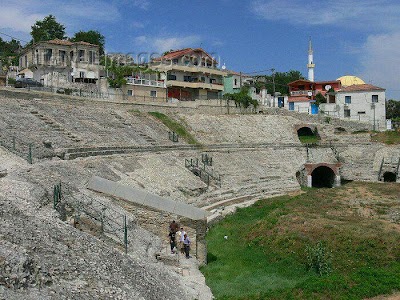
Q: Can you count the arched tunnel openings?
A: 3